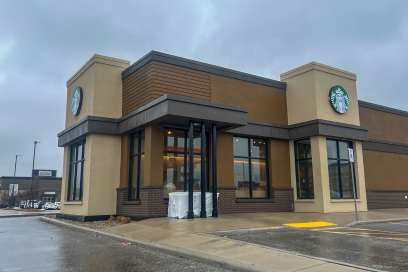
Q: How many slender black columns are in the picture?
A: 3